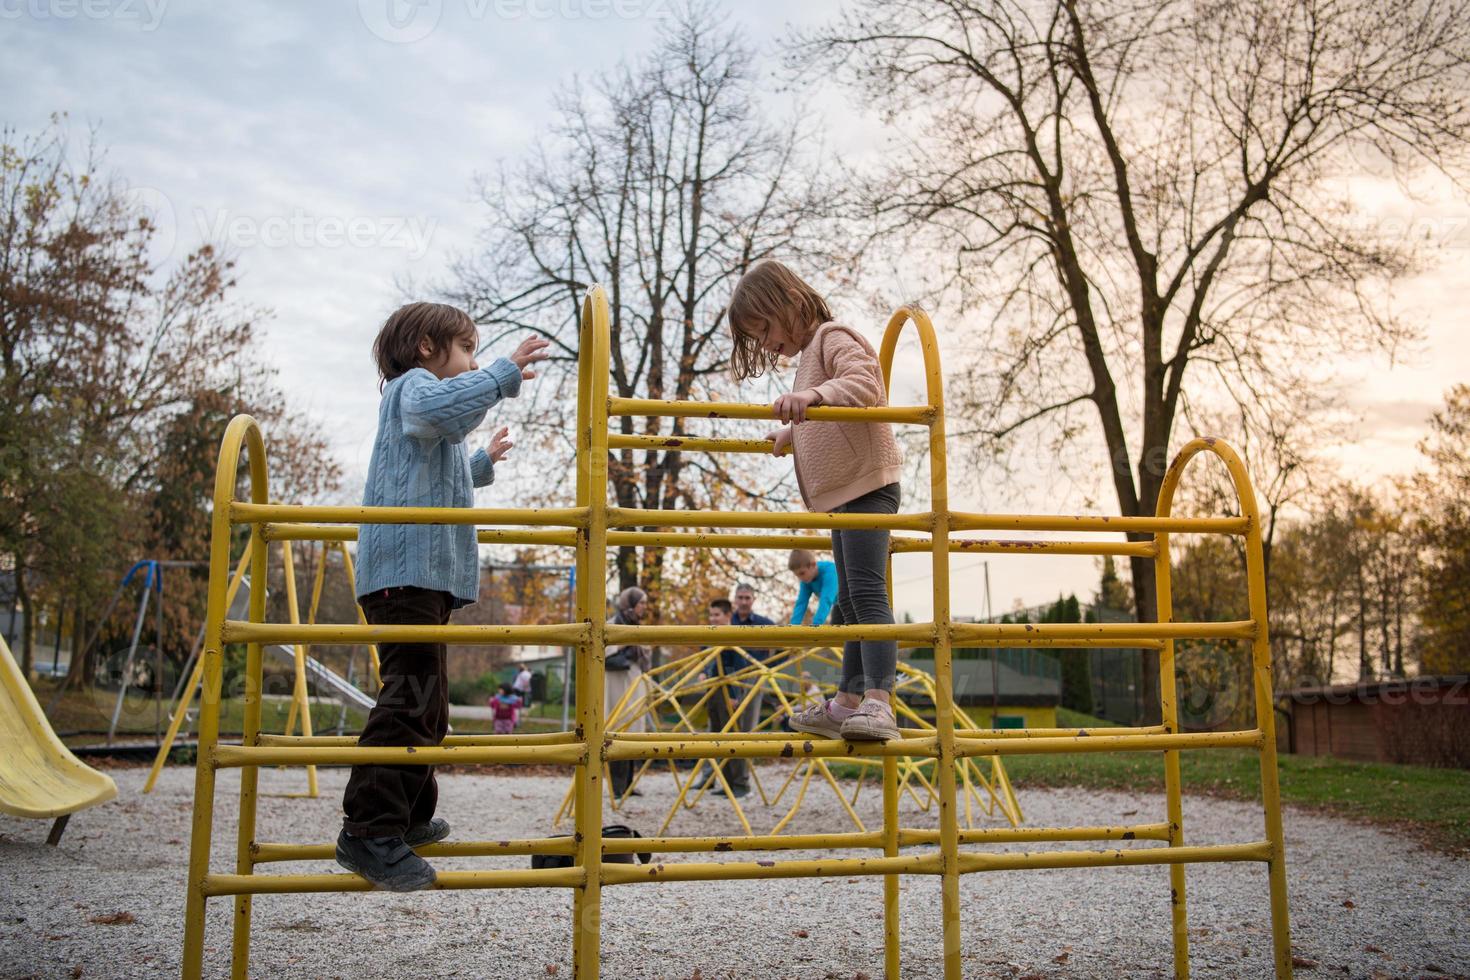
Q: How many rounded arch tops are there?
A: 4